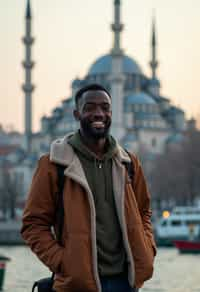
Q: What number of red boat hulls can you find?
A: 1